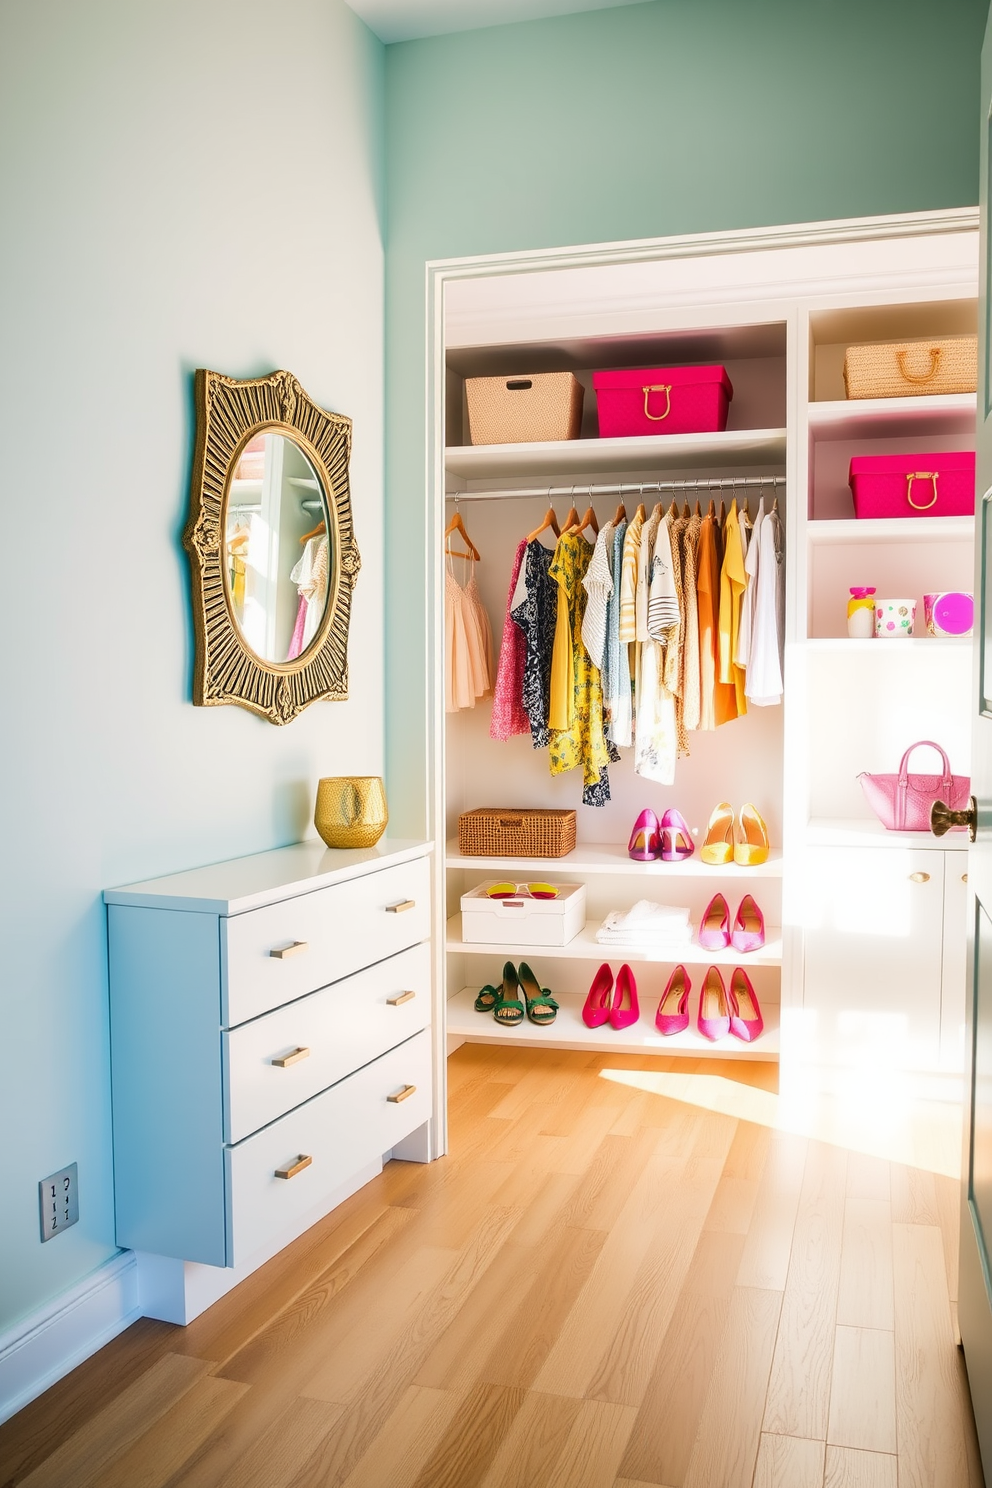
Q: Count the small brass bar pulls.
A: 6